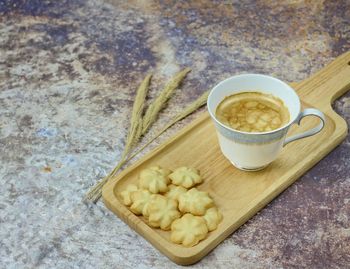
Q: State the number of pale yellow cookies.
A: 9